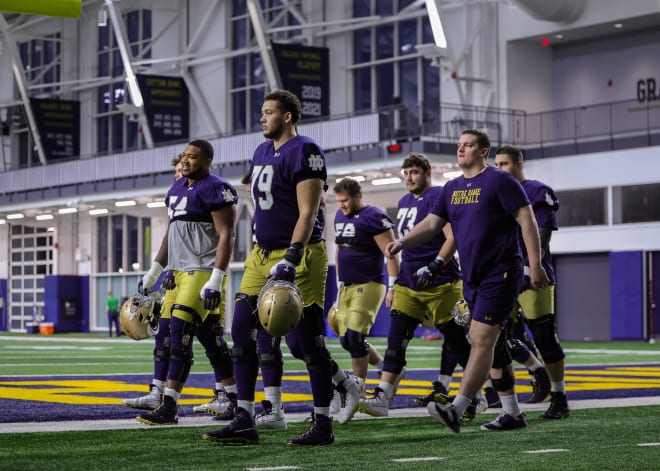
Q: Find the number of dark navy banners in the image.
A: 3